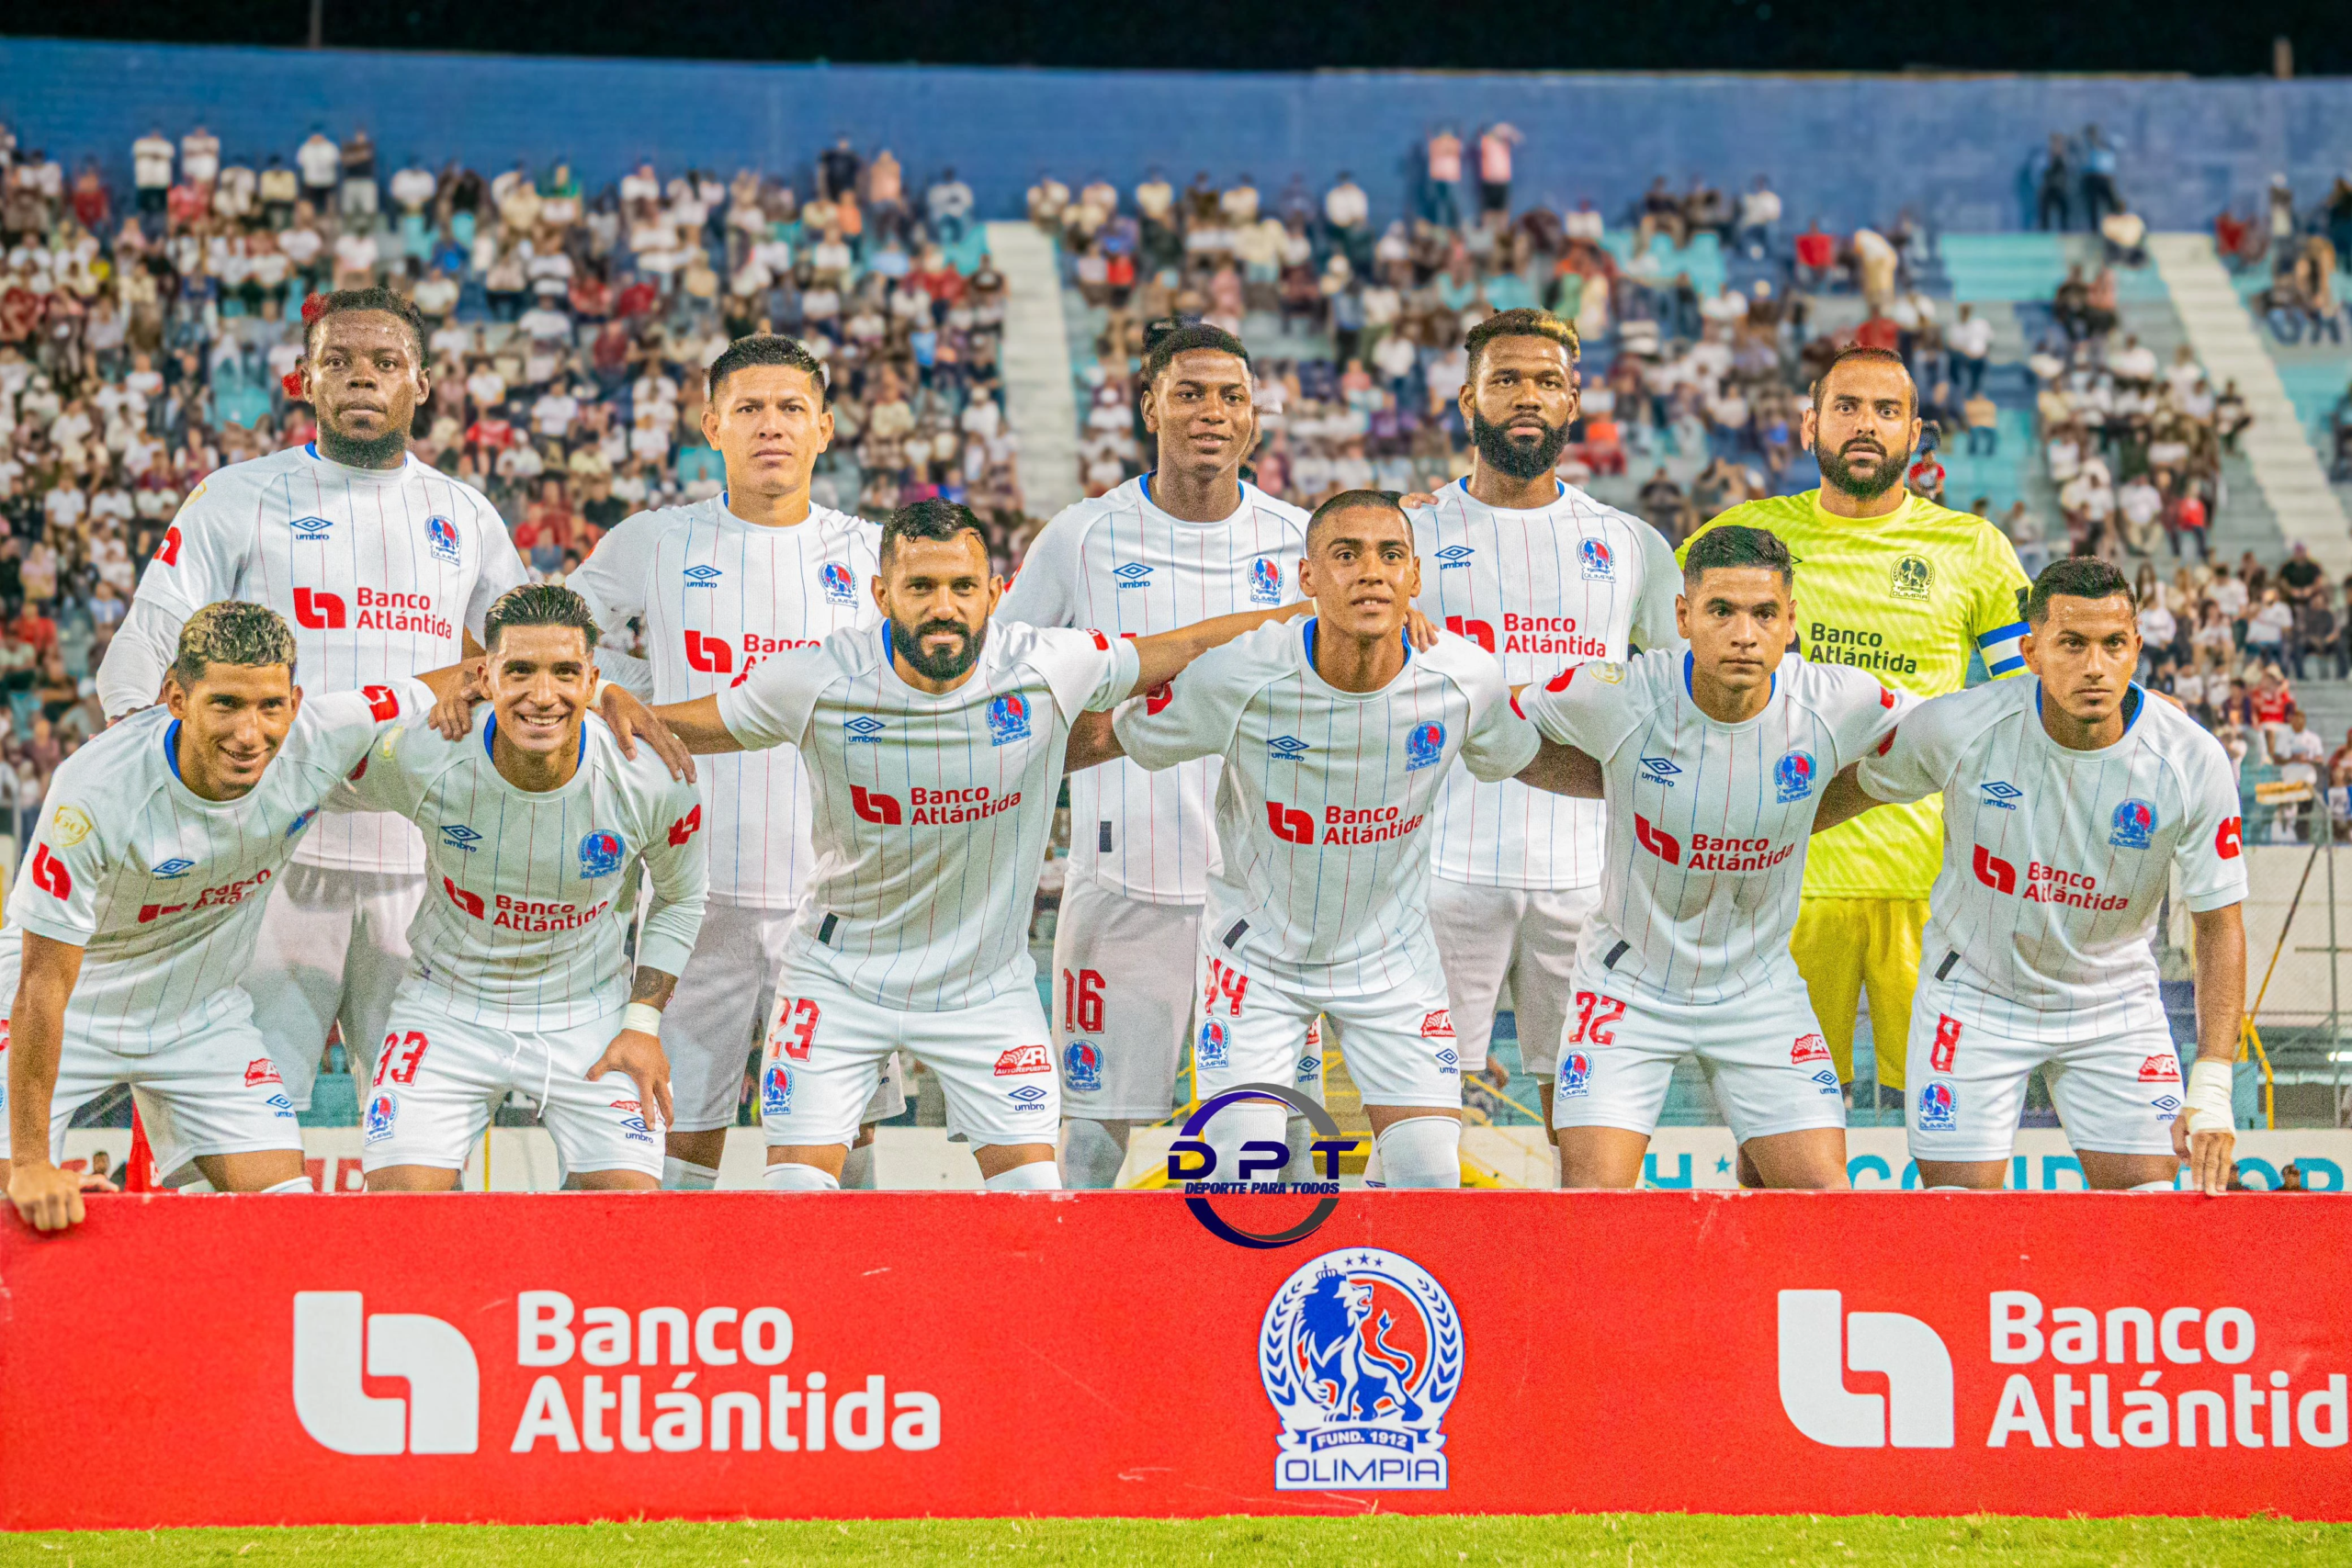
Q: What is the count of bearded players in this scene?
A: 4